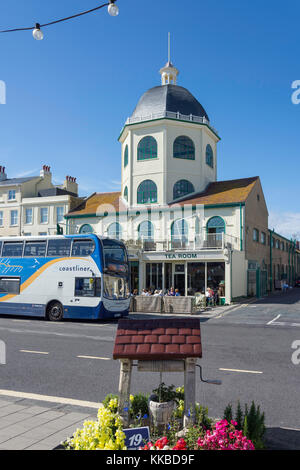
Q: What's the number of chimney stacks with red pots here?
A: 3